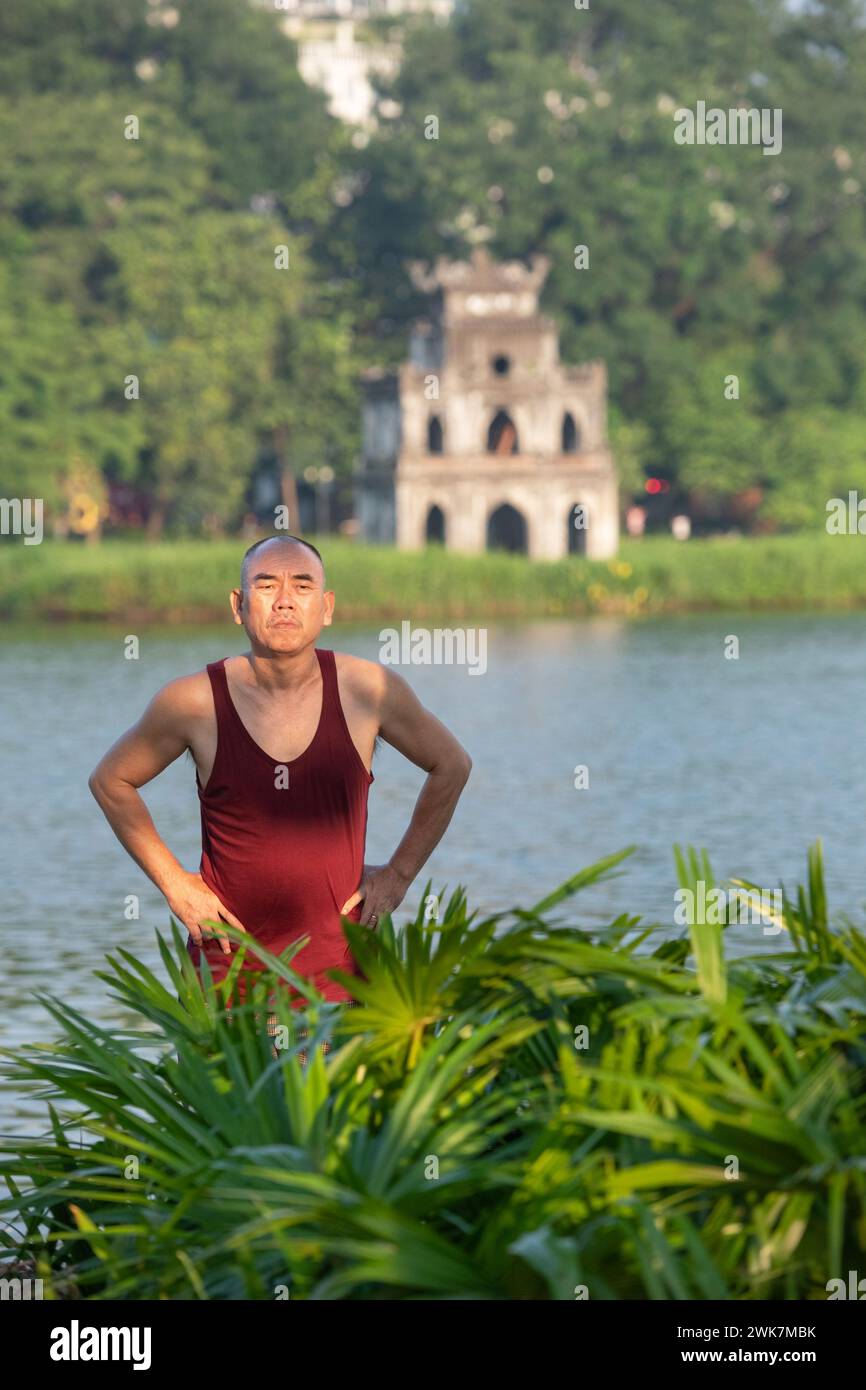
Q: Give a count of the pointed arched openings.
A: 6